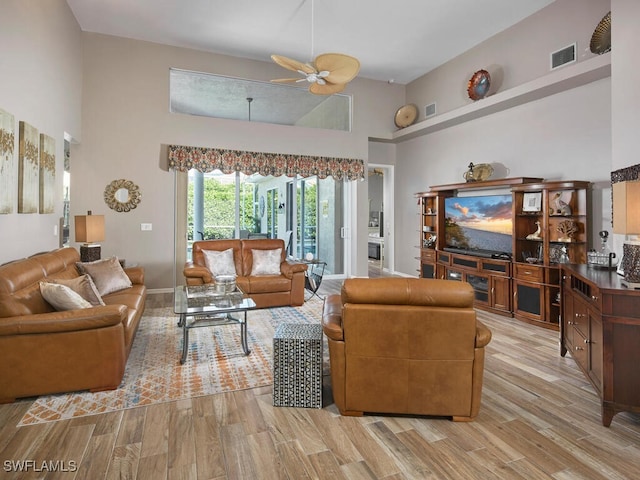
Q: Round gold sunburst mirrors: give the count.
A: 1